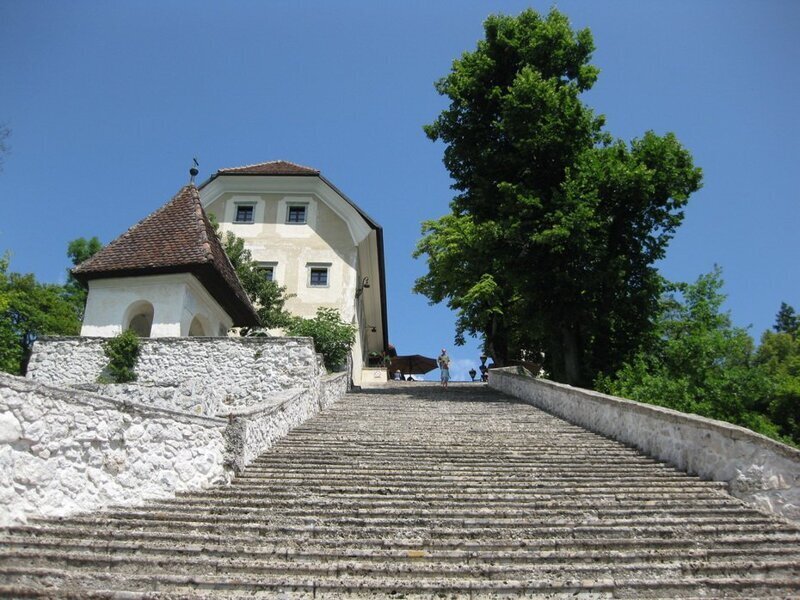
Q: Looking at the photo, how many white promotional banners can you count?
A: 0